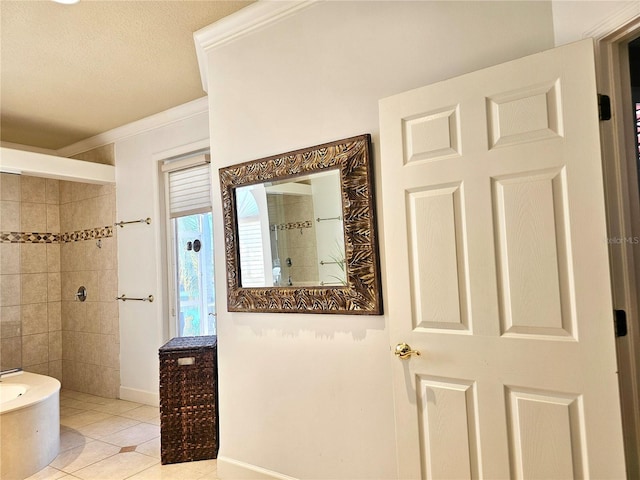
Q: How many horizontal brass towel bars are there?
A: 2